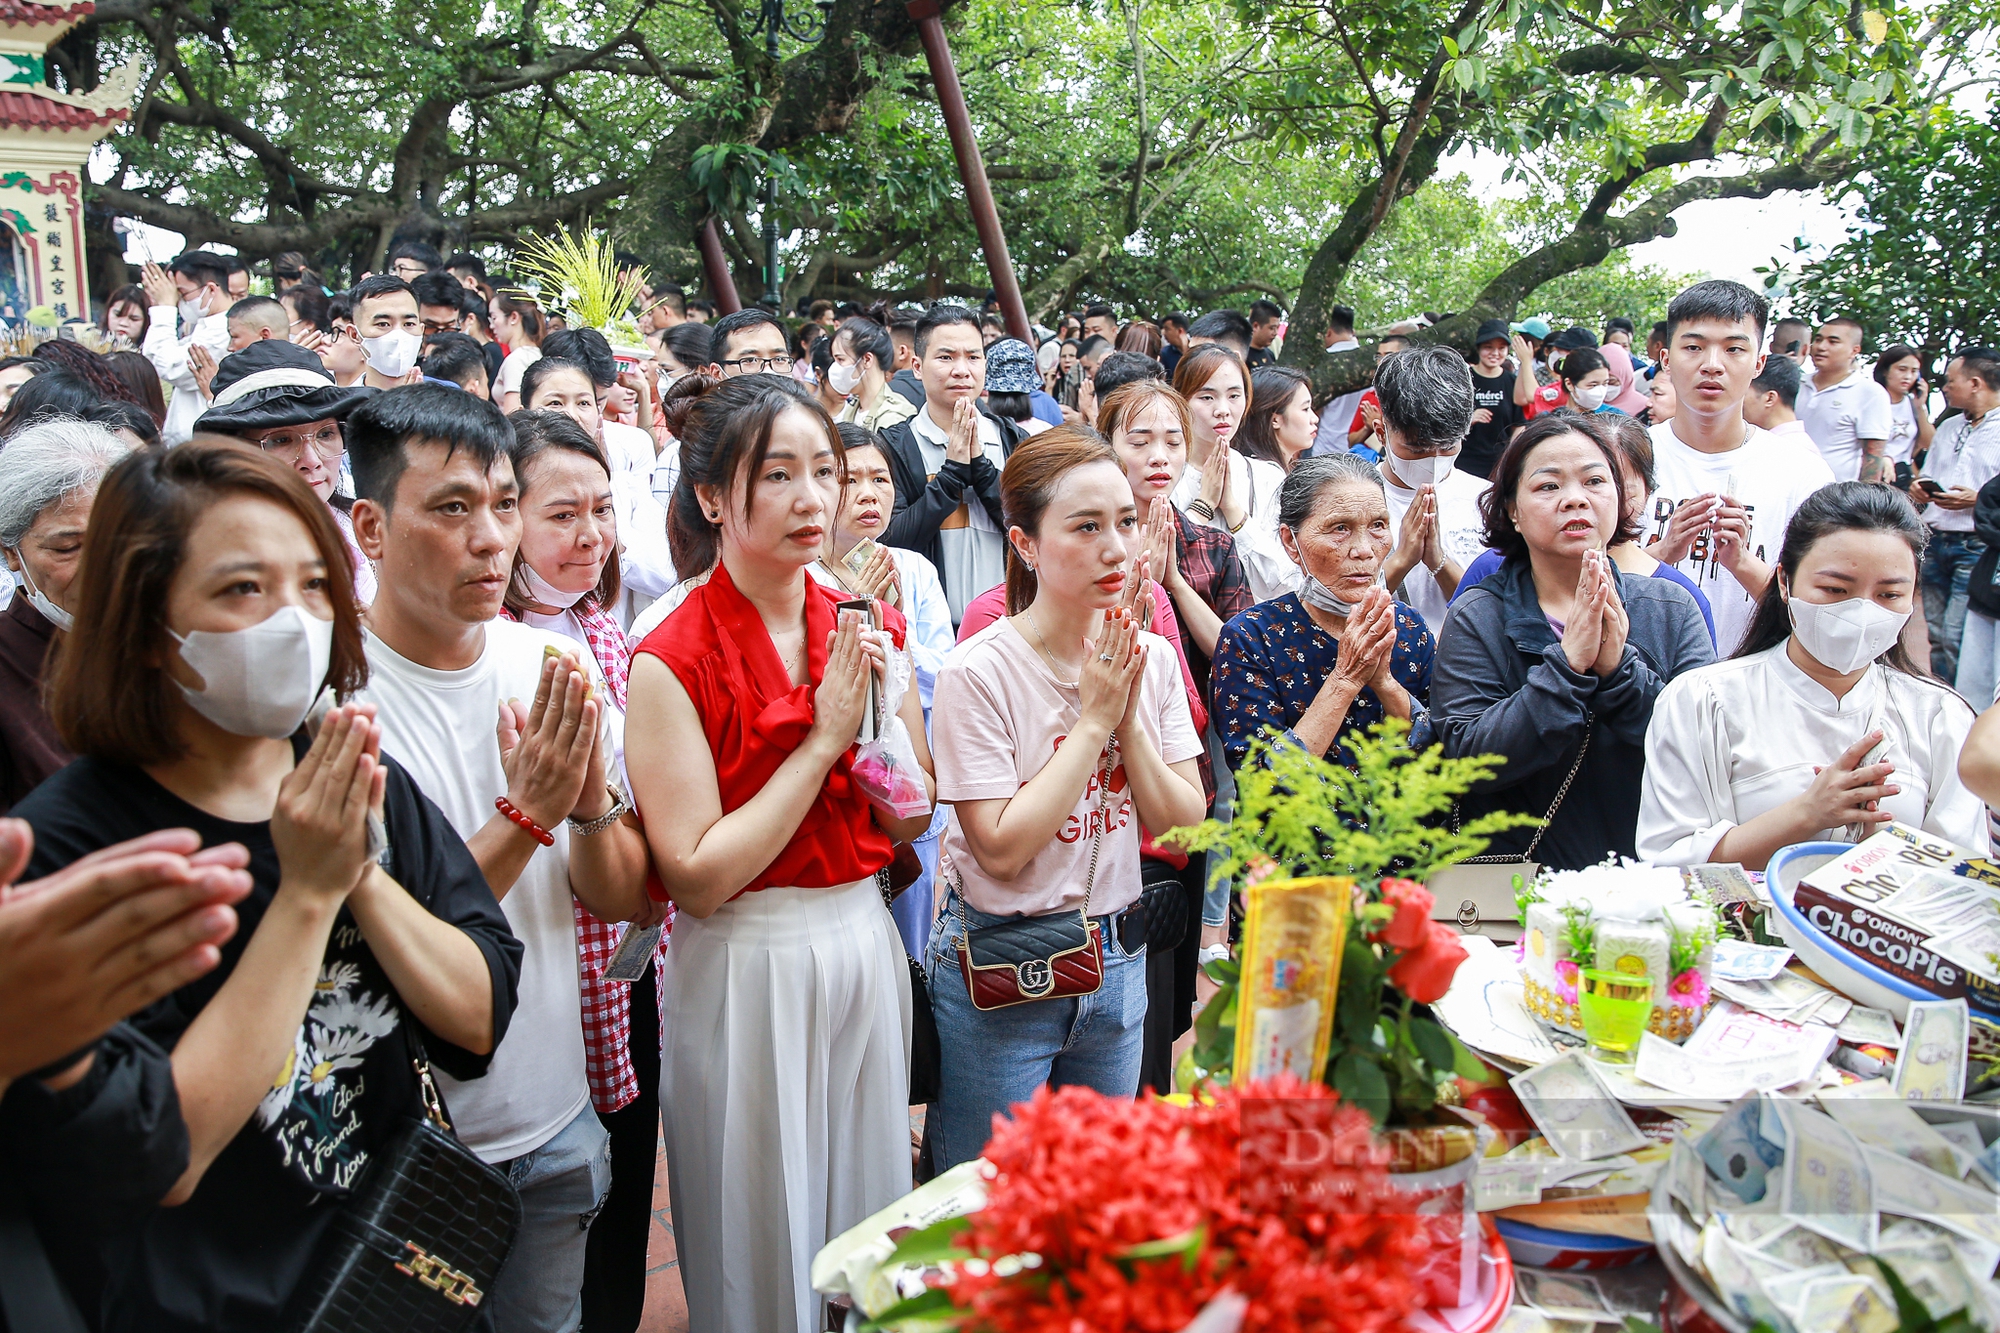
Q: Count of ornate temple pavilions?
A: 1